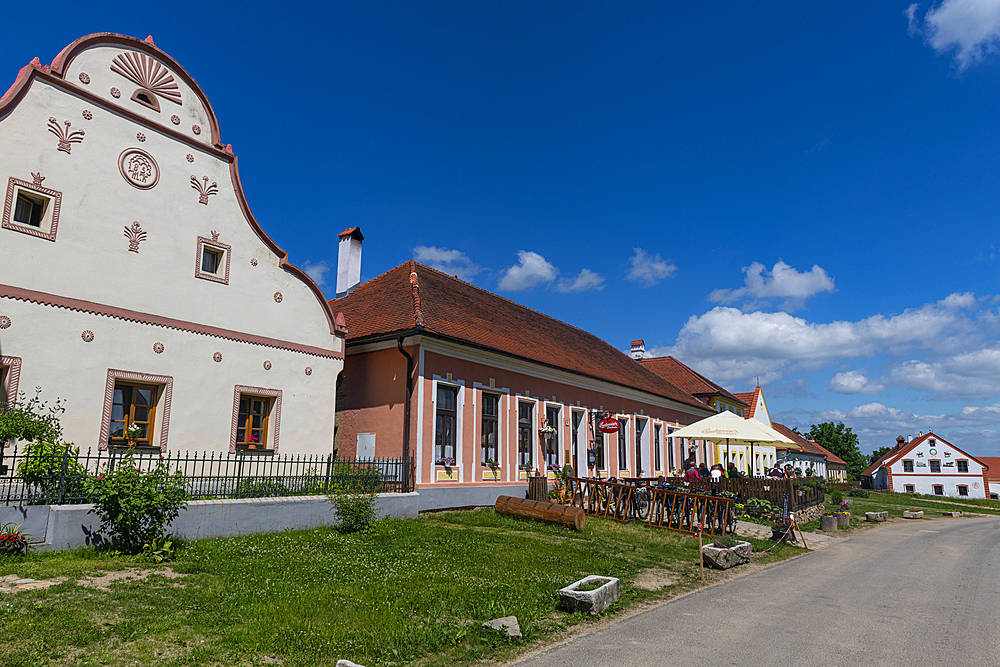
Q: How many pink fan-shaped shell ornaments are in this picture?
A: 1